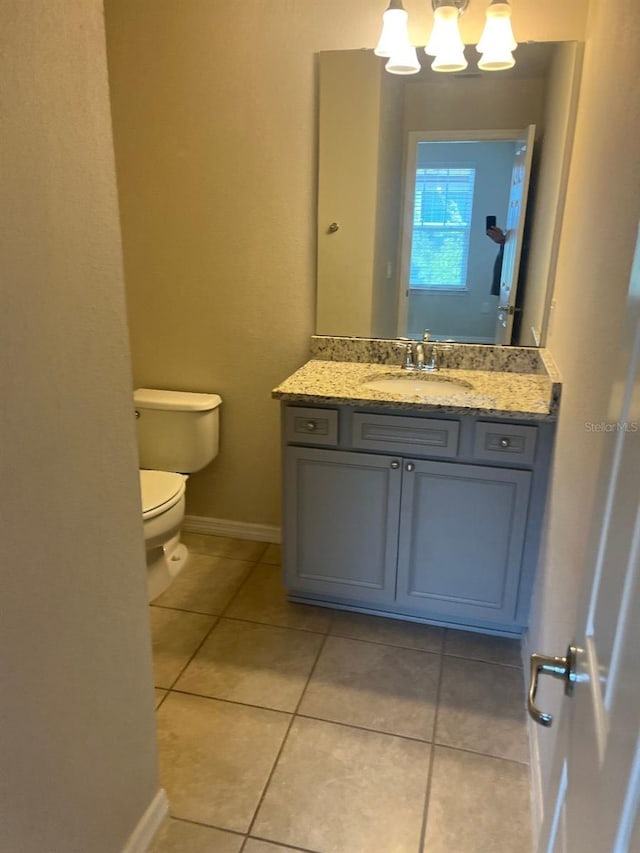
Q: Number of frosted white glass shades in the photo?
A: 3